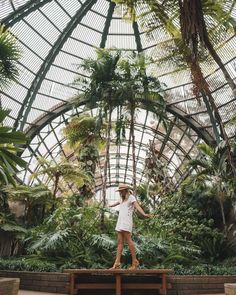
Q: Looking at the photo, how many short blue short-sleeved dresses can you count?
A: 0